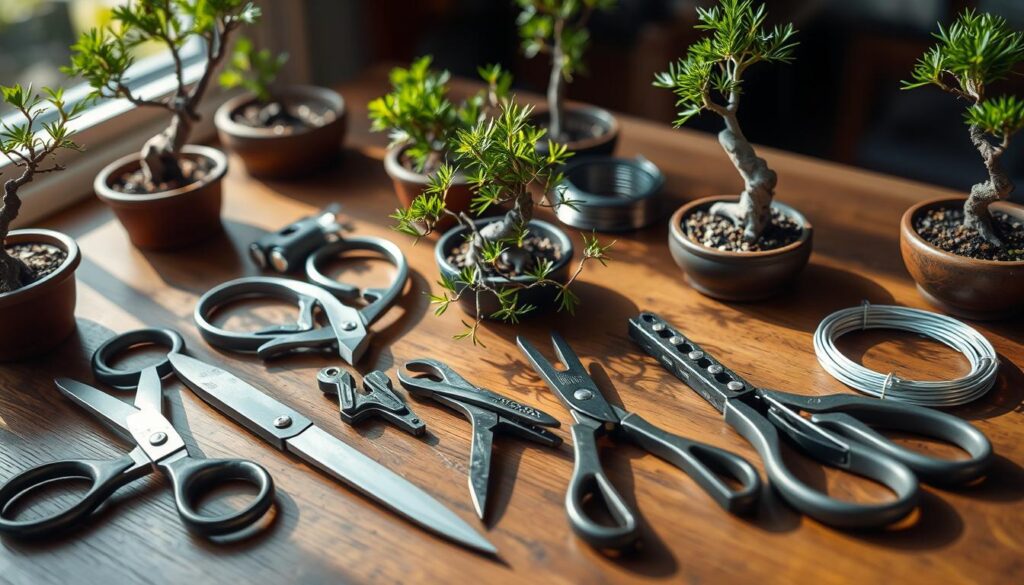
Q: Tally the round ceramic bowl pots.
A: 8